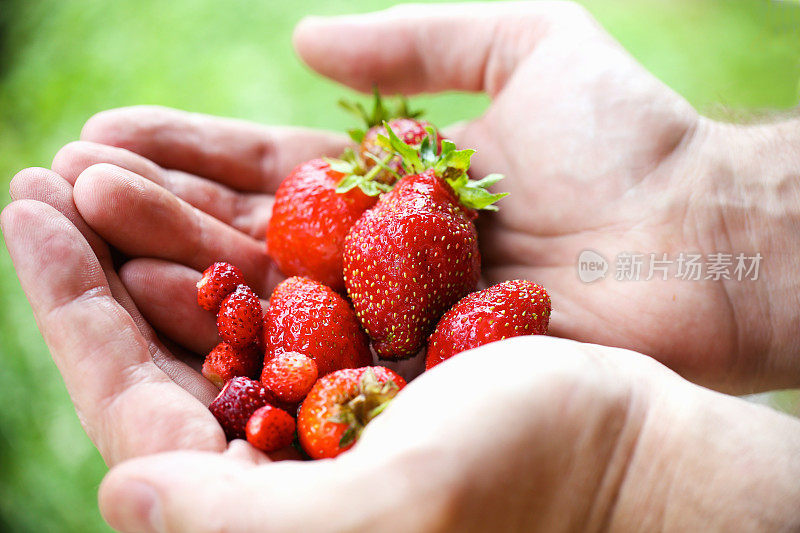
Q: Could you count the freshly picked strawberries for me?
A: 12